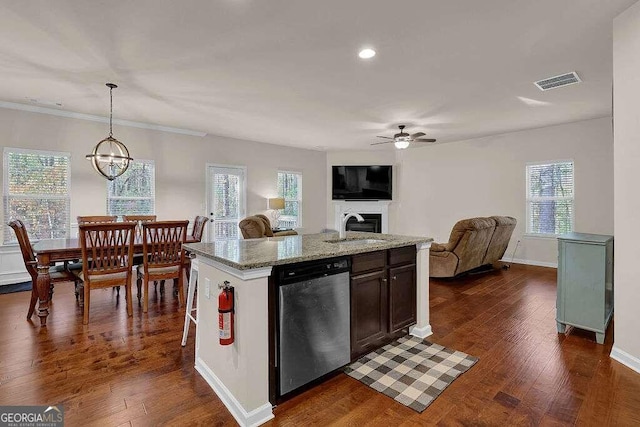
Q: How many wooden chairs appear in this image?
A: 6